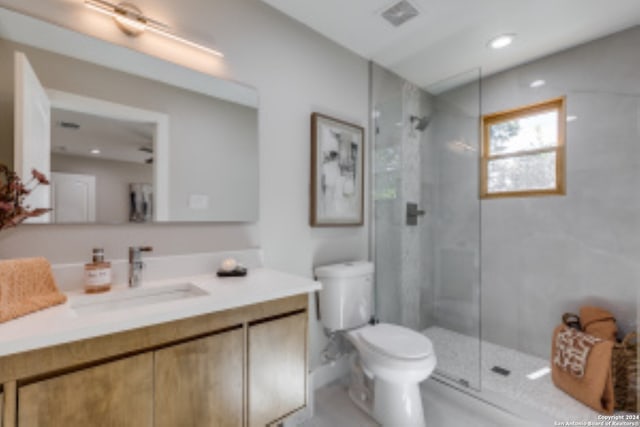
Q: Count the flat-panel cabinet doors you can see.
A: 3